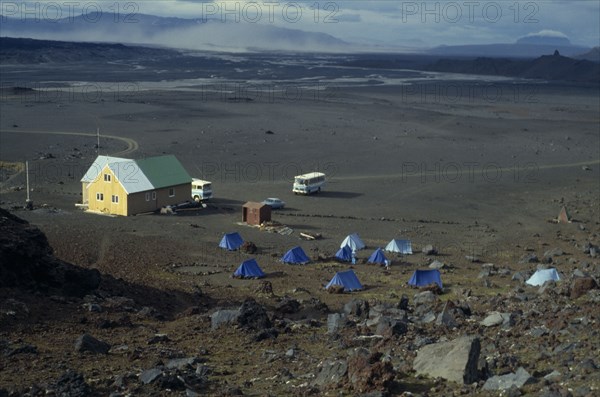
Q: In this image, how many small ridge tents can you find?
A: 10